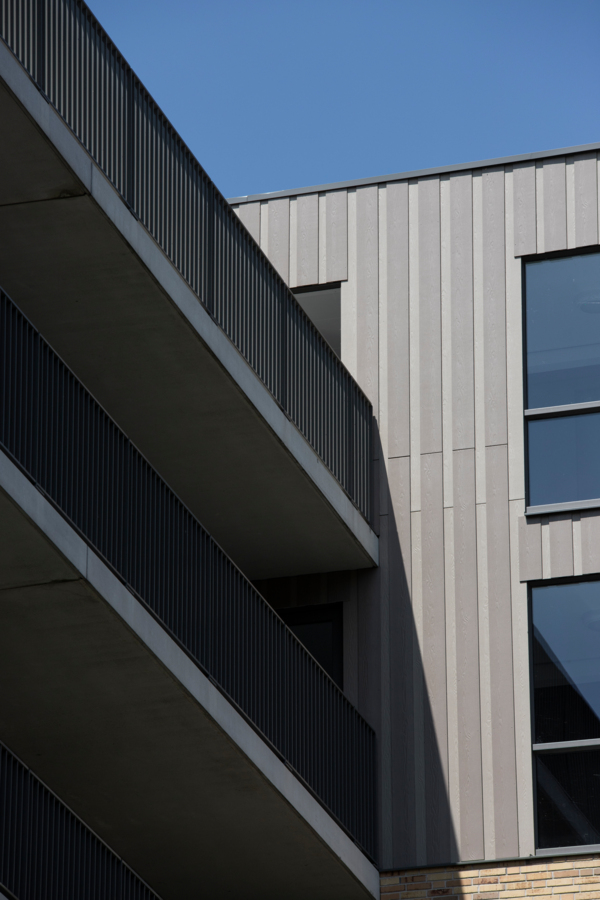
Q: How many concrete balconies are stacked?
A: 3